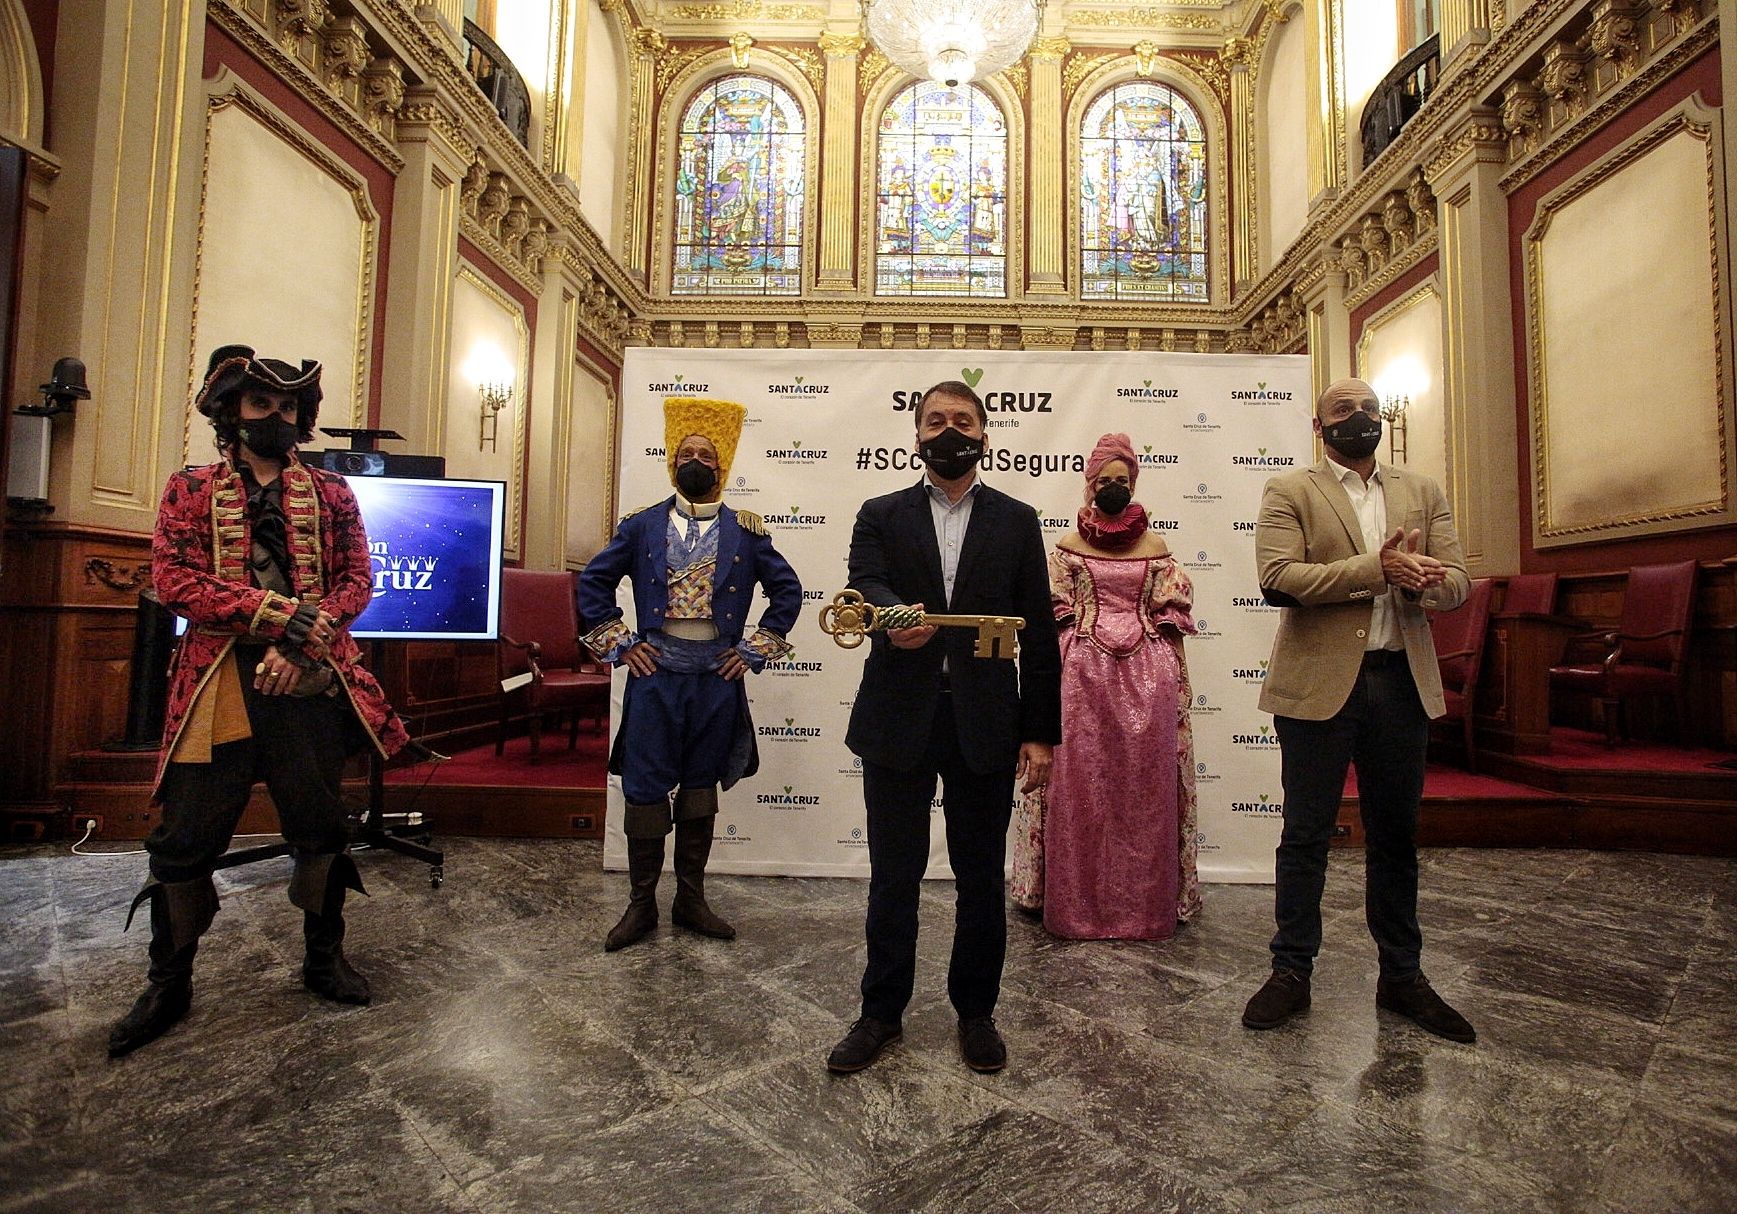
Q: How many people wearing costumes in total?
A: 3